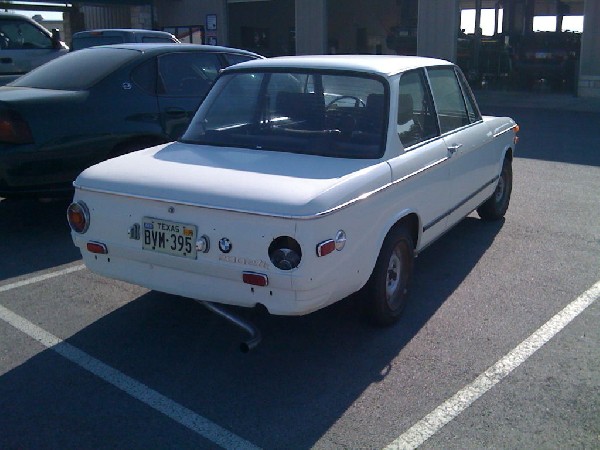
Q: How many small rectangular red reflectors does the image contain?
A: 3